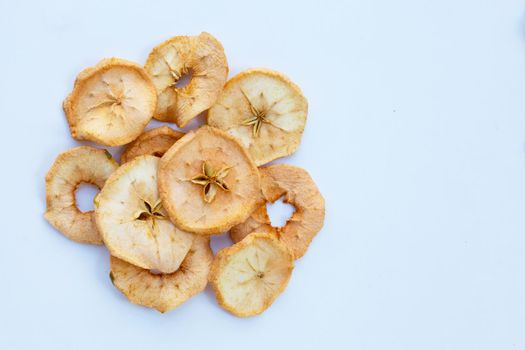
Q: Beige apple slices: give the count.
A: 10